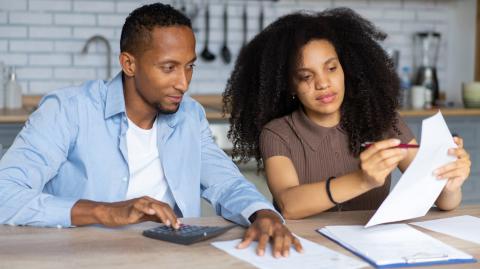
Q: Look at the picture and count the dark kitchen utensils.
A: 4